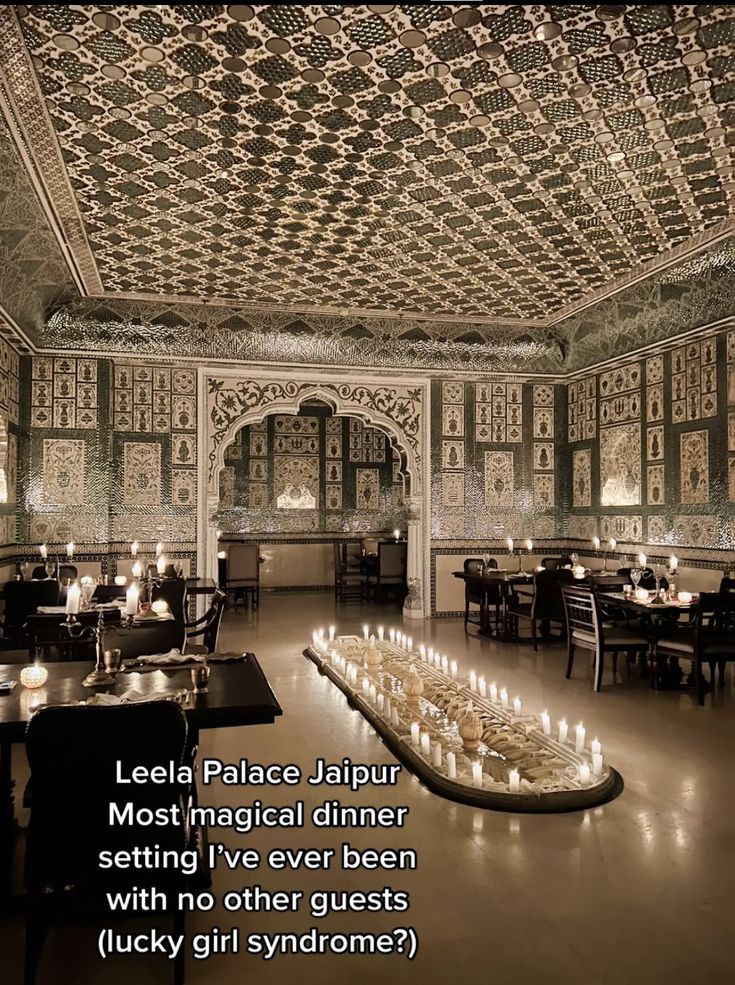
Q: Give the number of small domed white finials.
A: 3